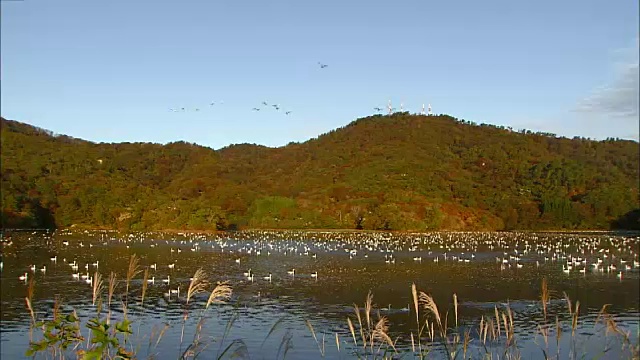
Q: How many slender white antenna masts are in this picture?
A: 4